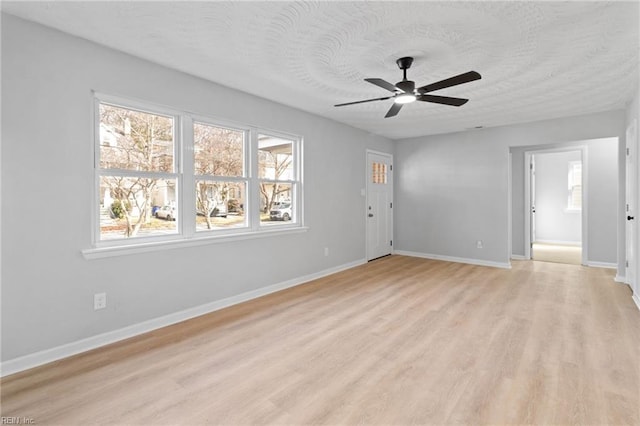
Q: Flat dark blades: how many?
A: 5